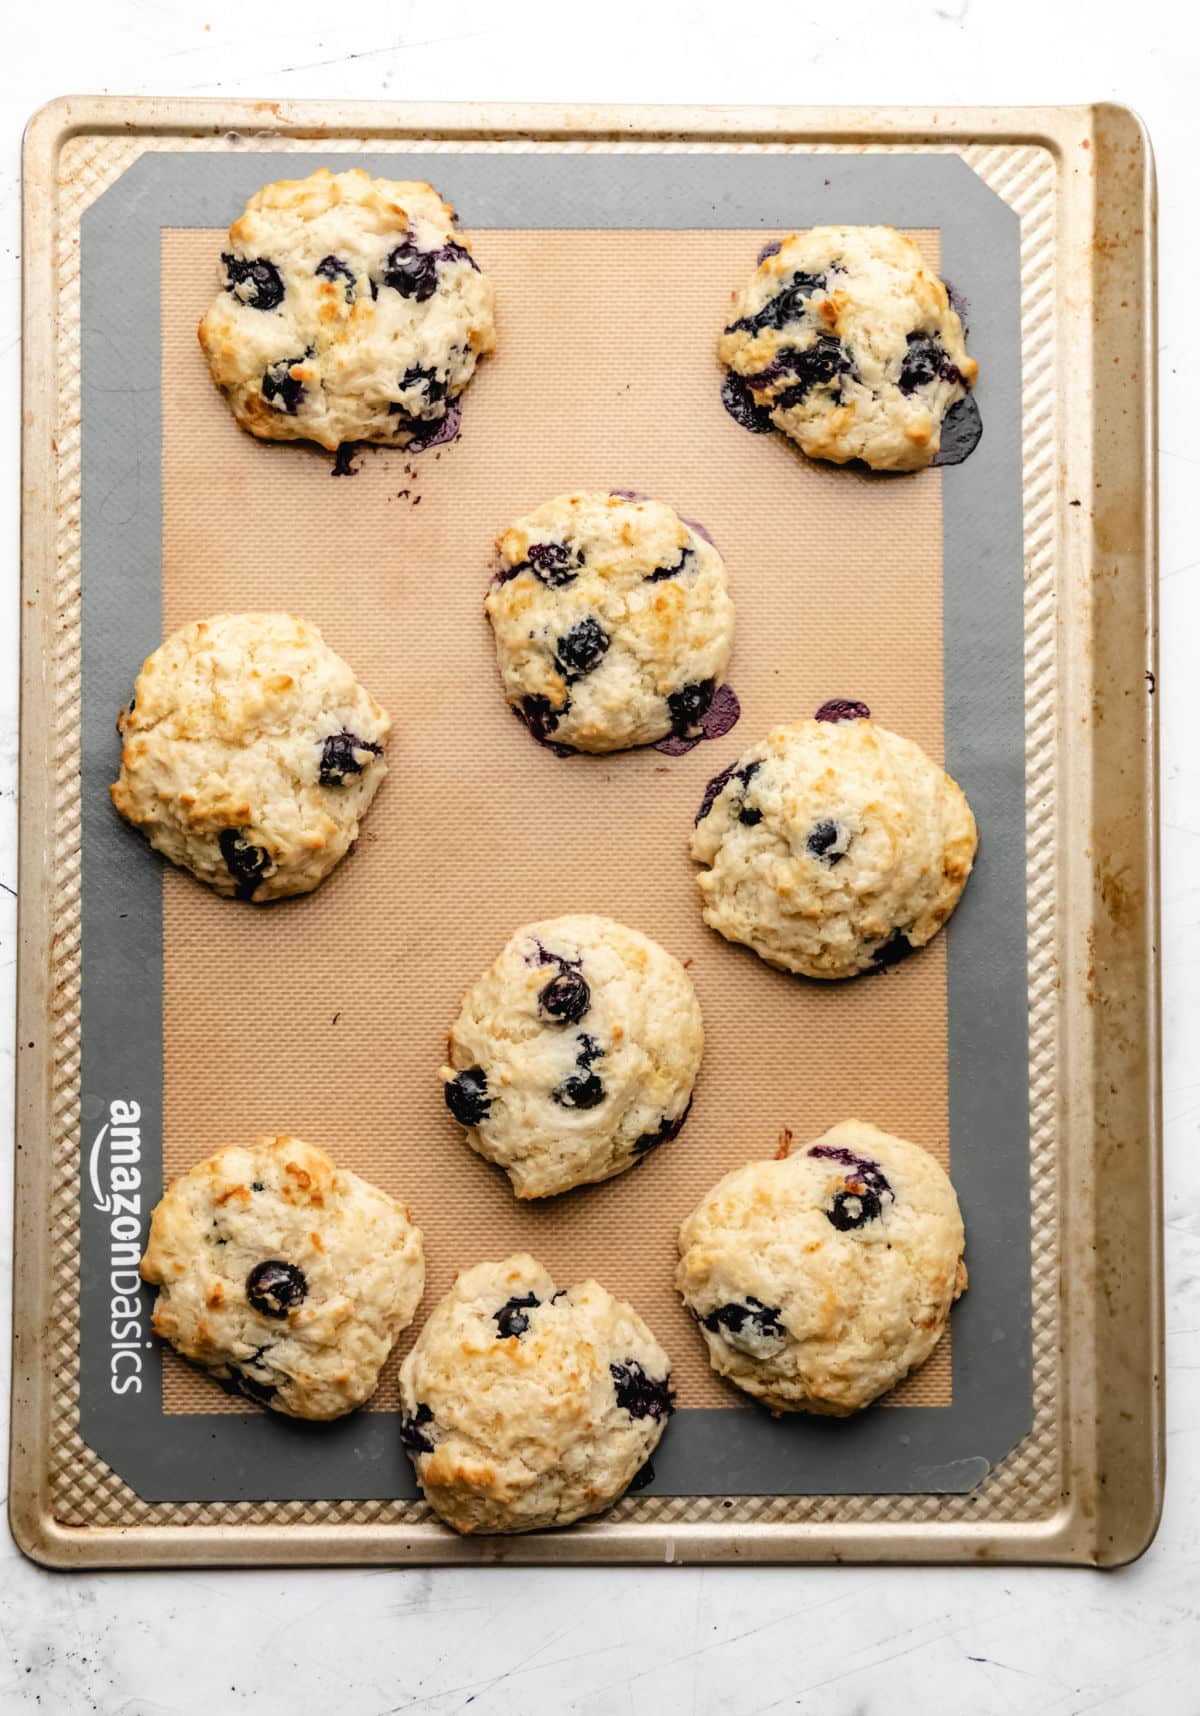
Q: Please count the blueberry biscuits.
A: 9